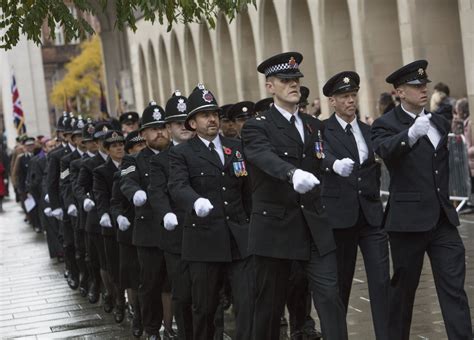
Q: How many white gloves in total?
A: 13